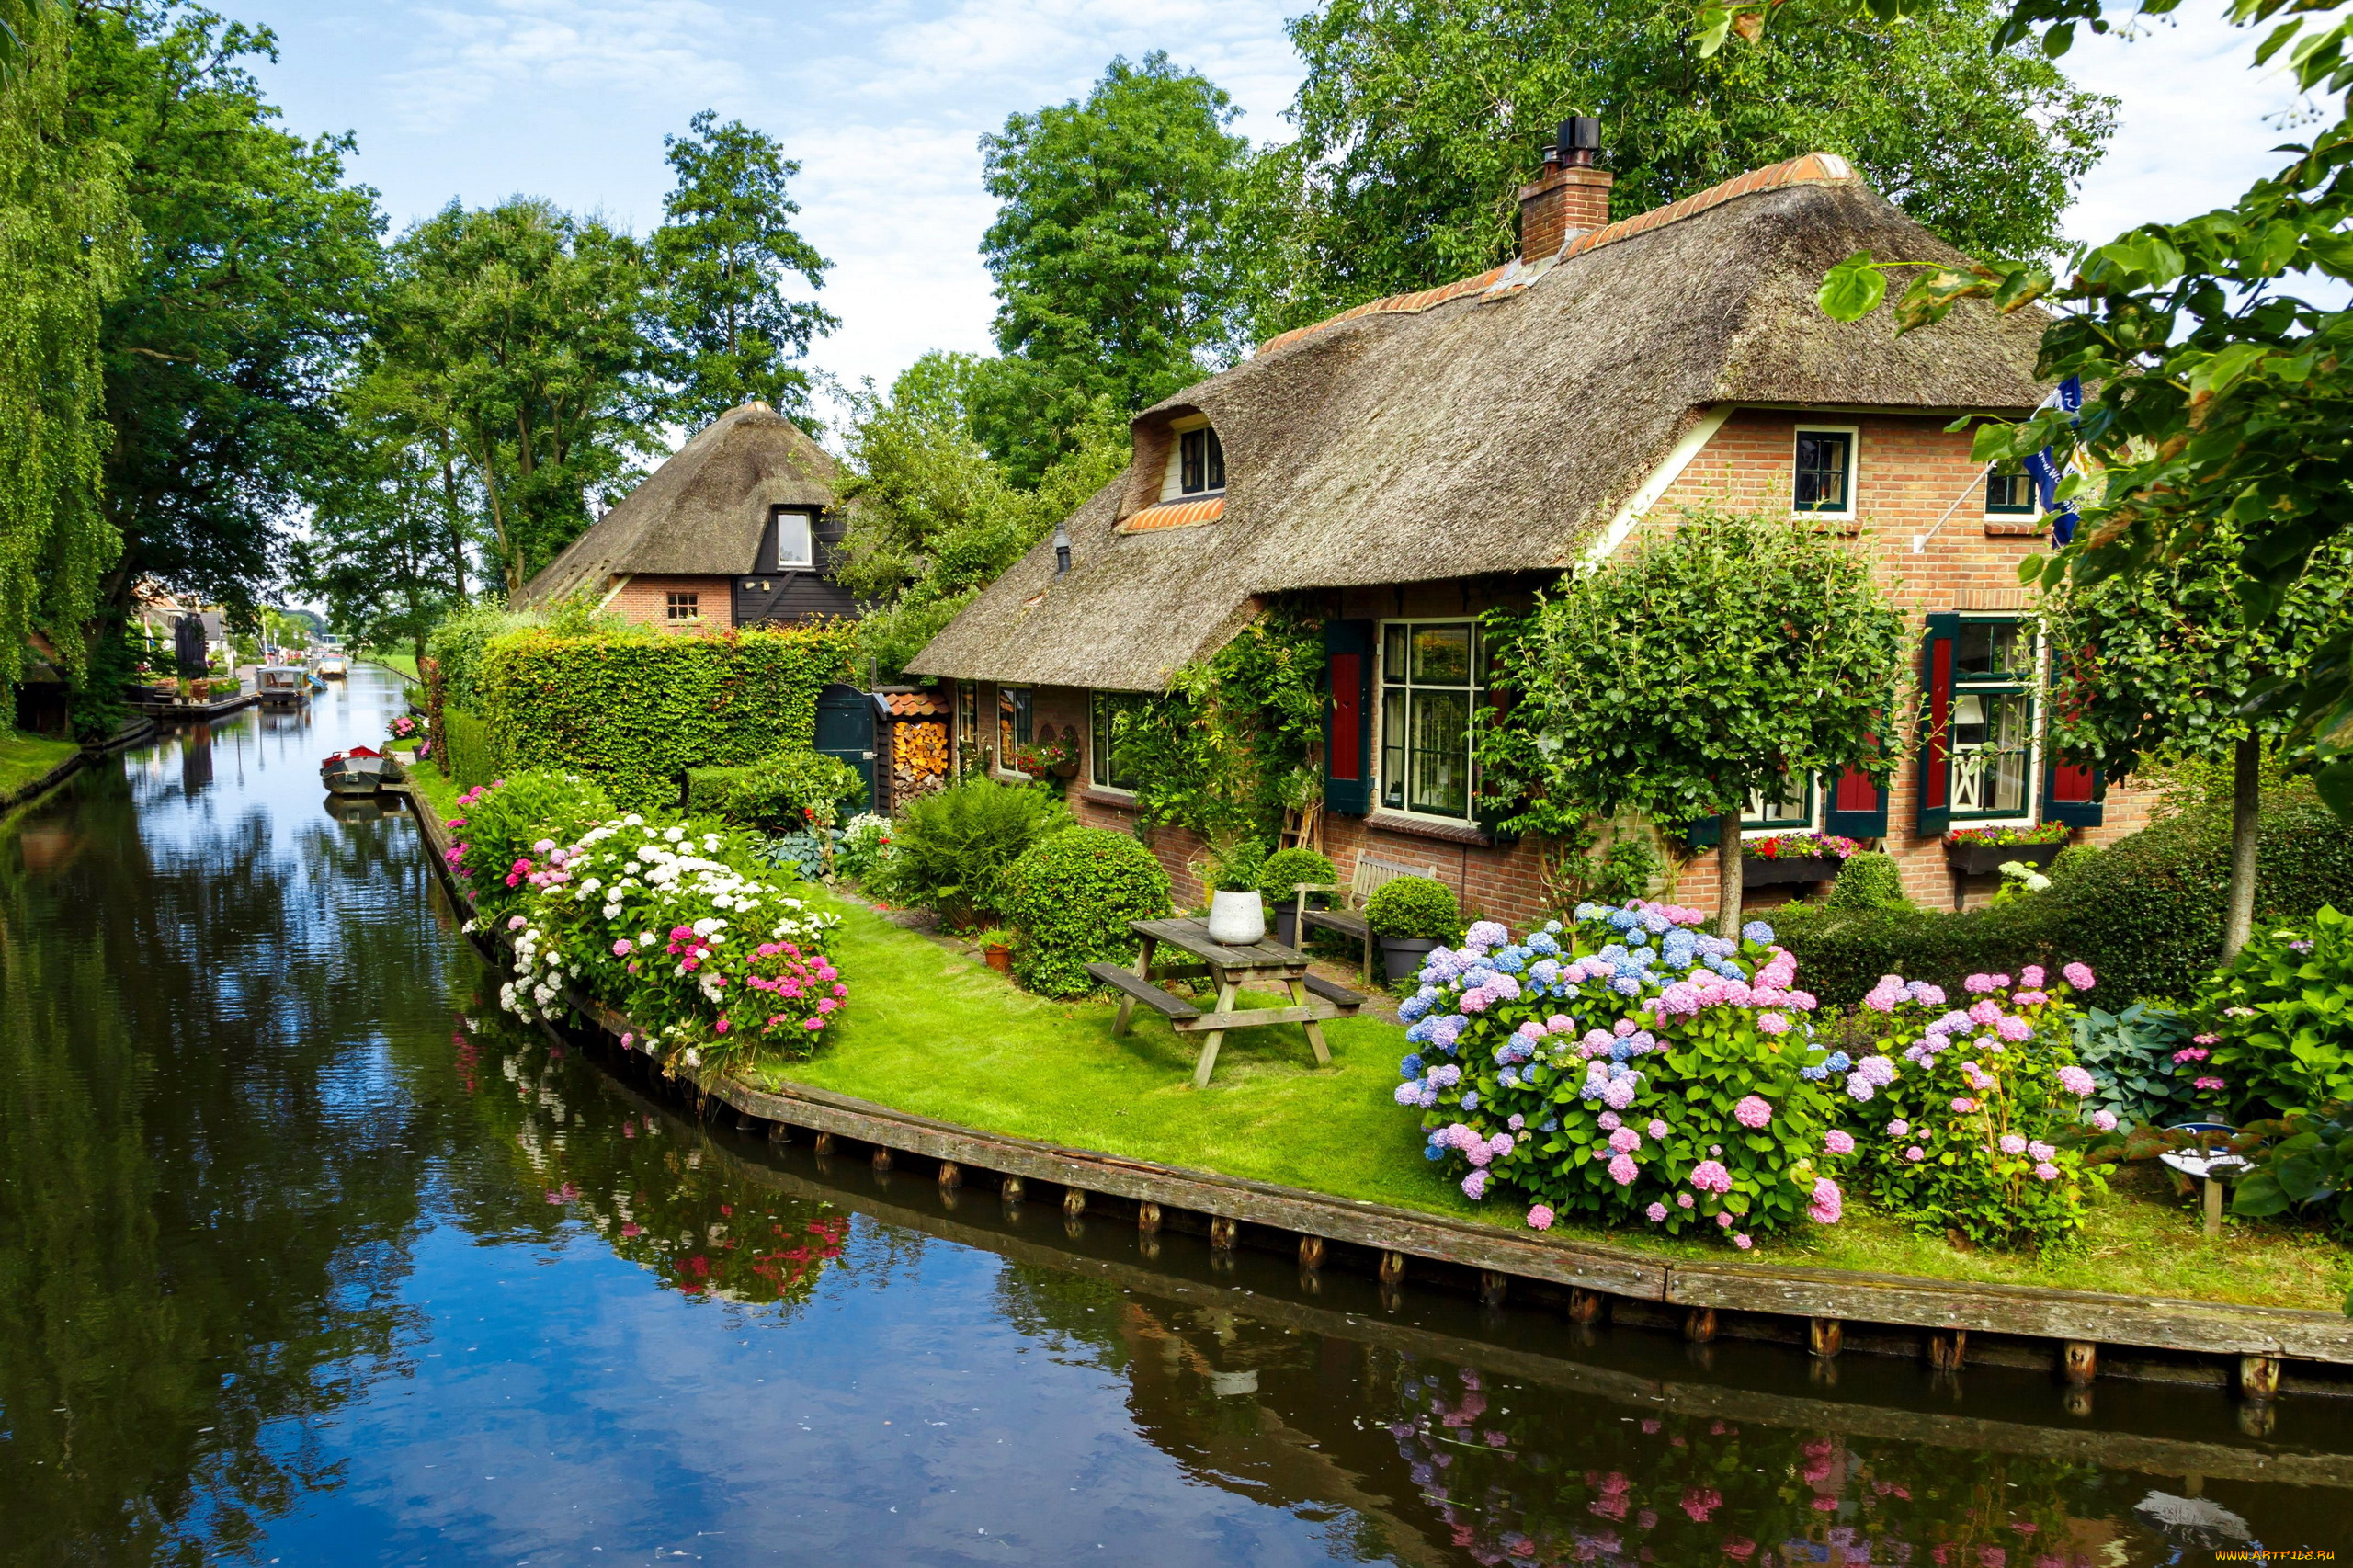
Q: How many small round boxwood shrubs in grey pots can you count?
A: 2